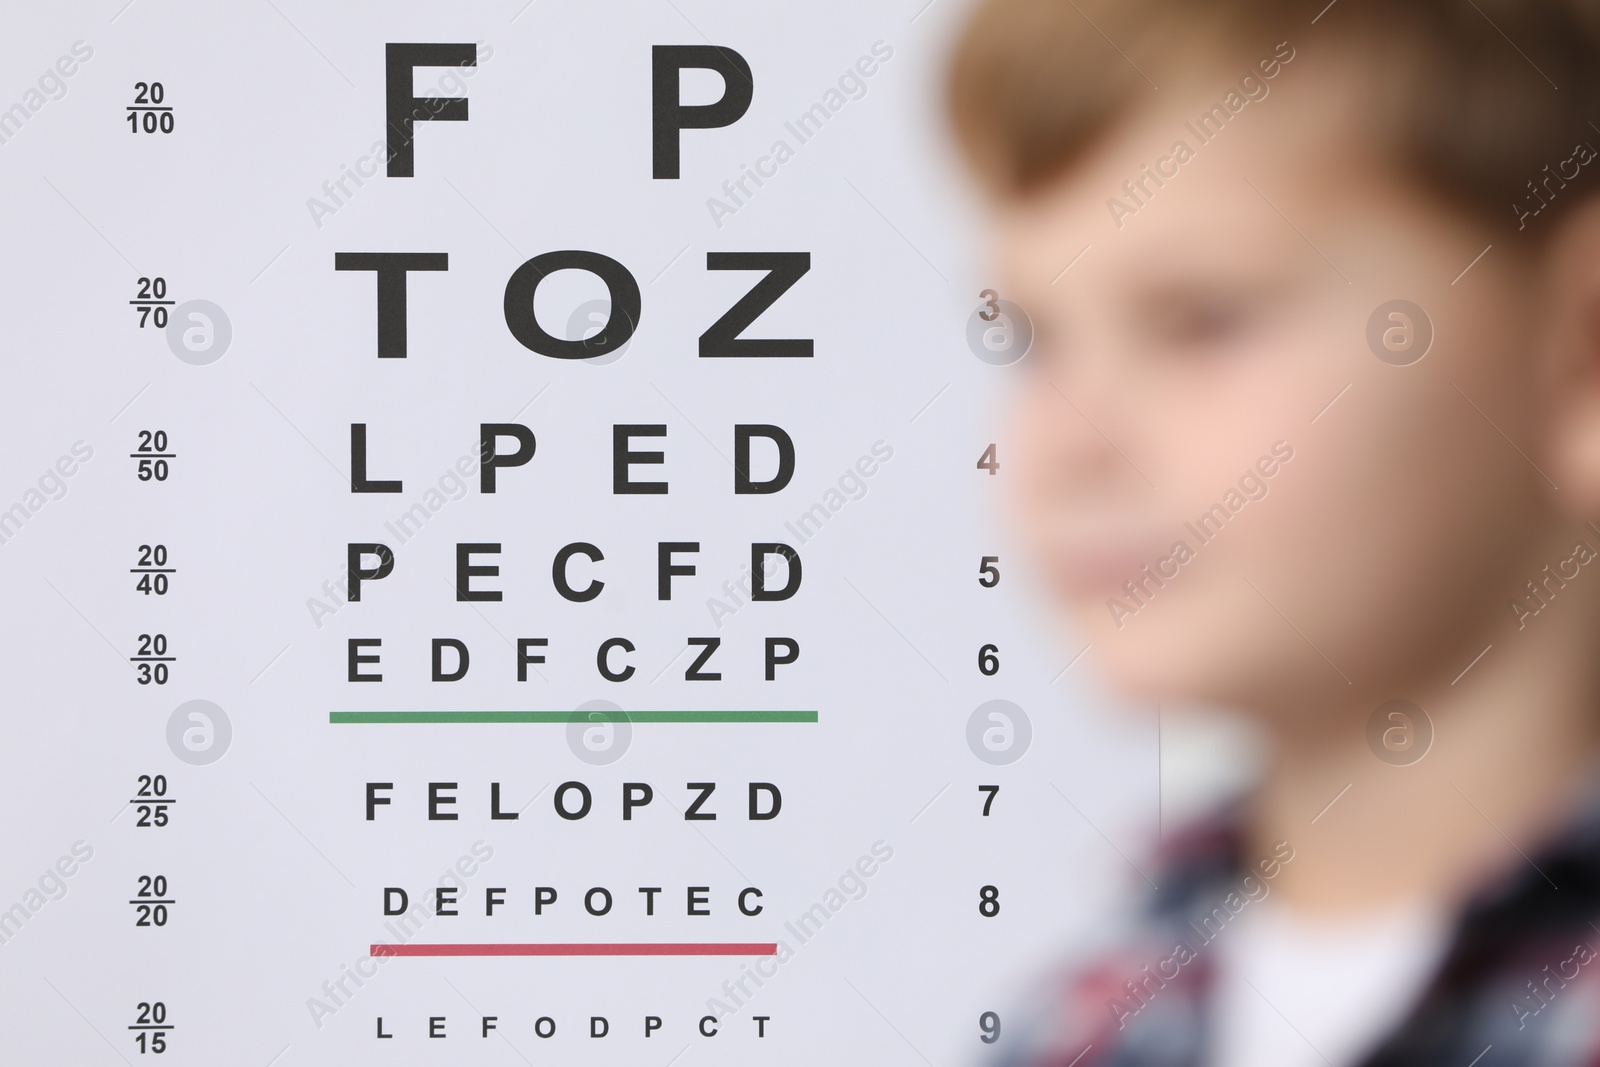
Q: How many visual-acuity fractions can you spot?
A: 8